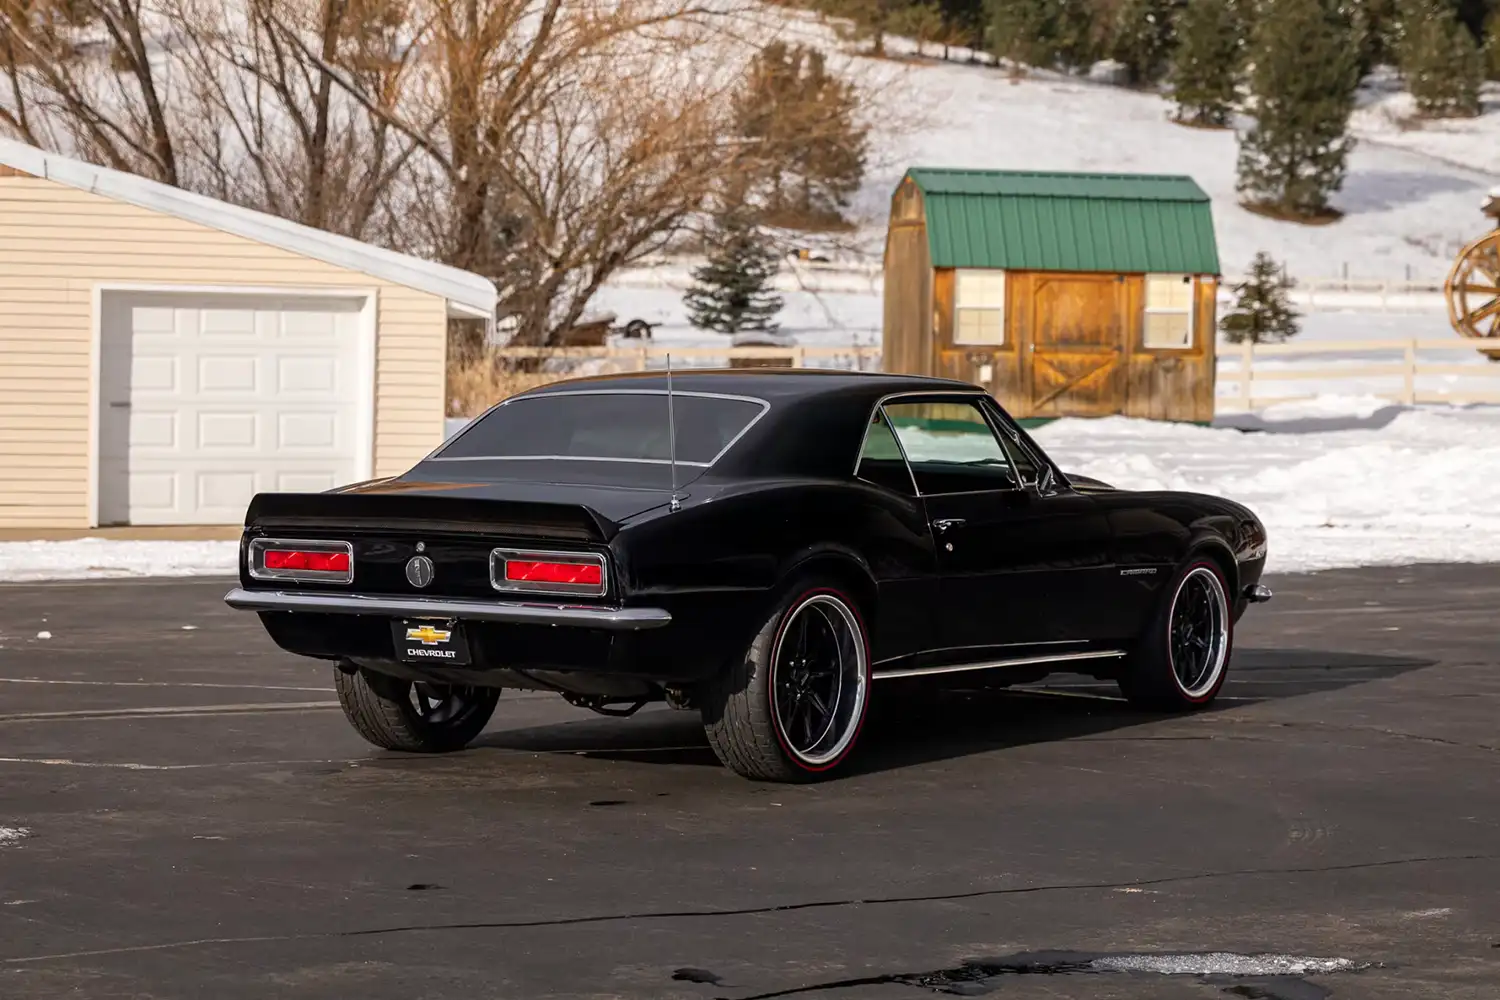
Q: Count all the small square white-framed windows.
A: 2